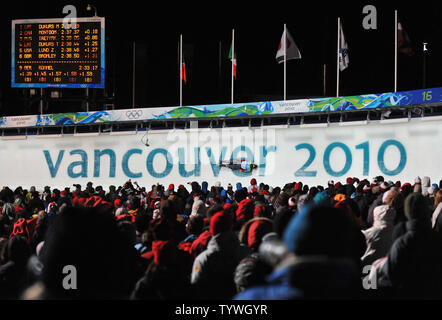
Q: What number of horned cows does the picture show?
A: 0